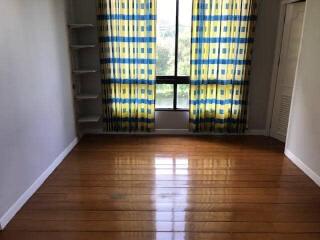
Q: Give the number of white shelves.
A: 5